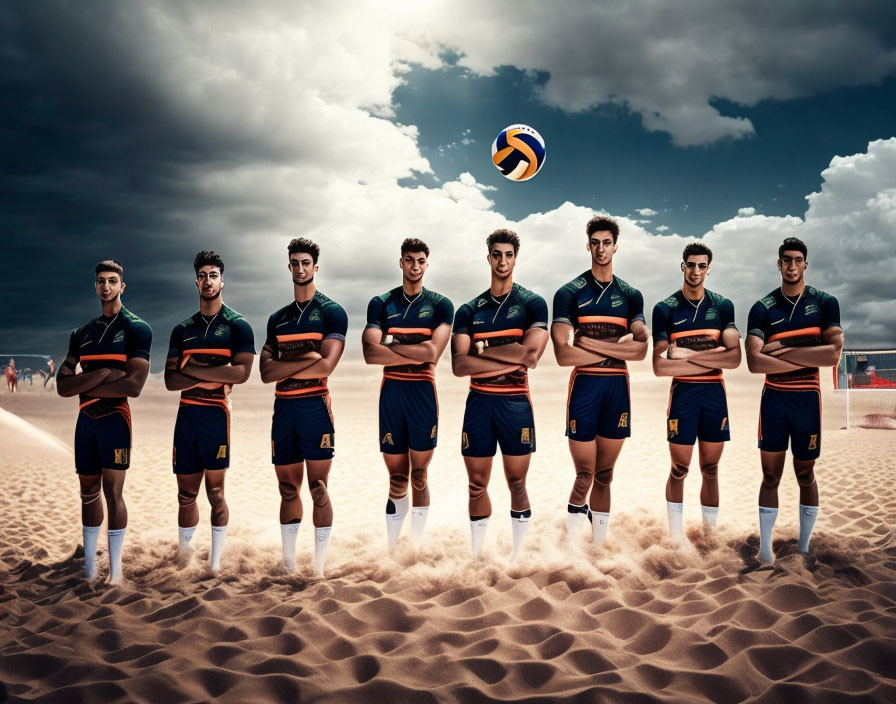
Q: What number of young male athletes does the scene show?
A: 8